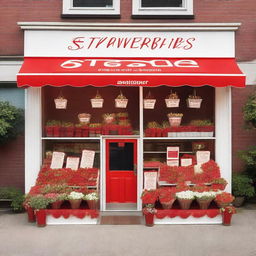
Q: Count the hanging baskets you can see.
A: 6